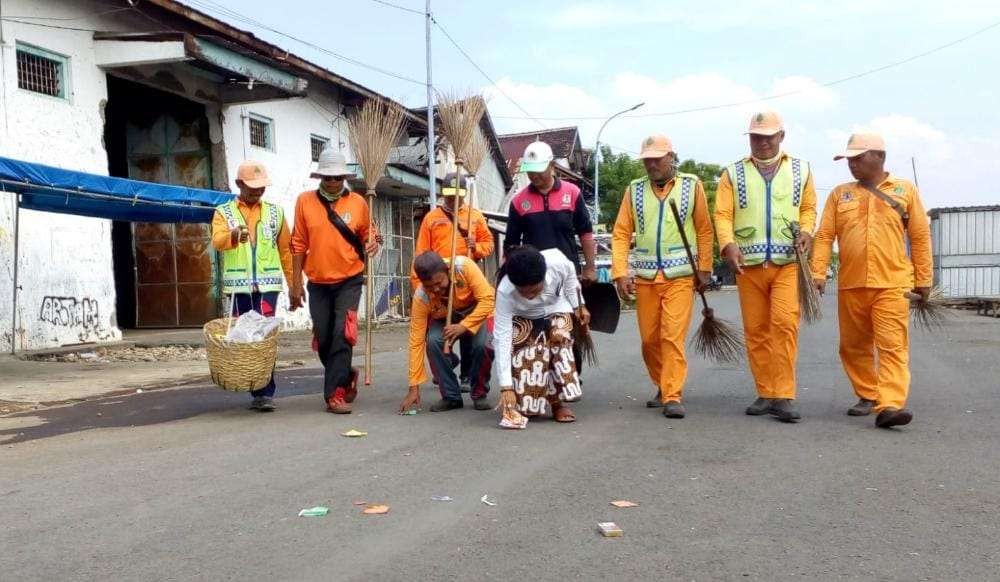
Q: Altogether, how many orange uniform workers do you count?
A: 7